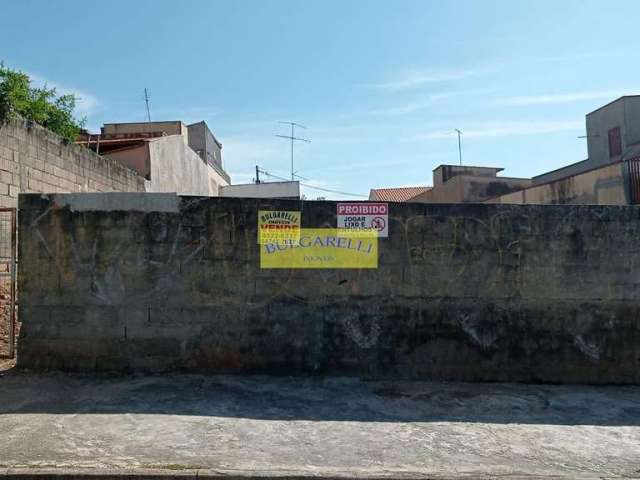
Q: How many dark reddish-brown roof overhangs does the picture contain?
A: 1